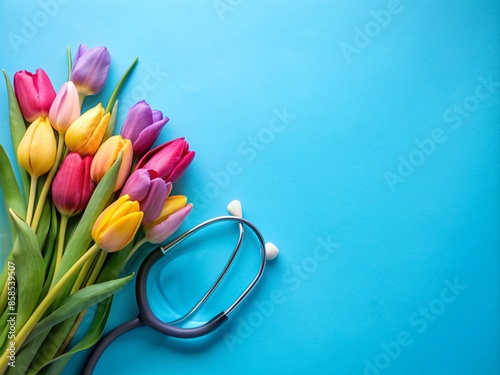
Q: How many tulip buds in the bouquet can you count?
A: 12